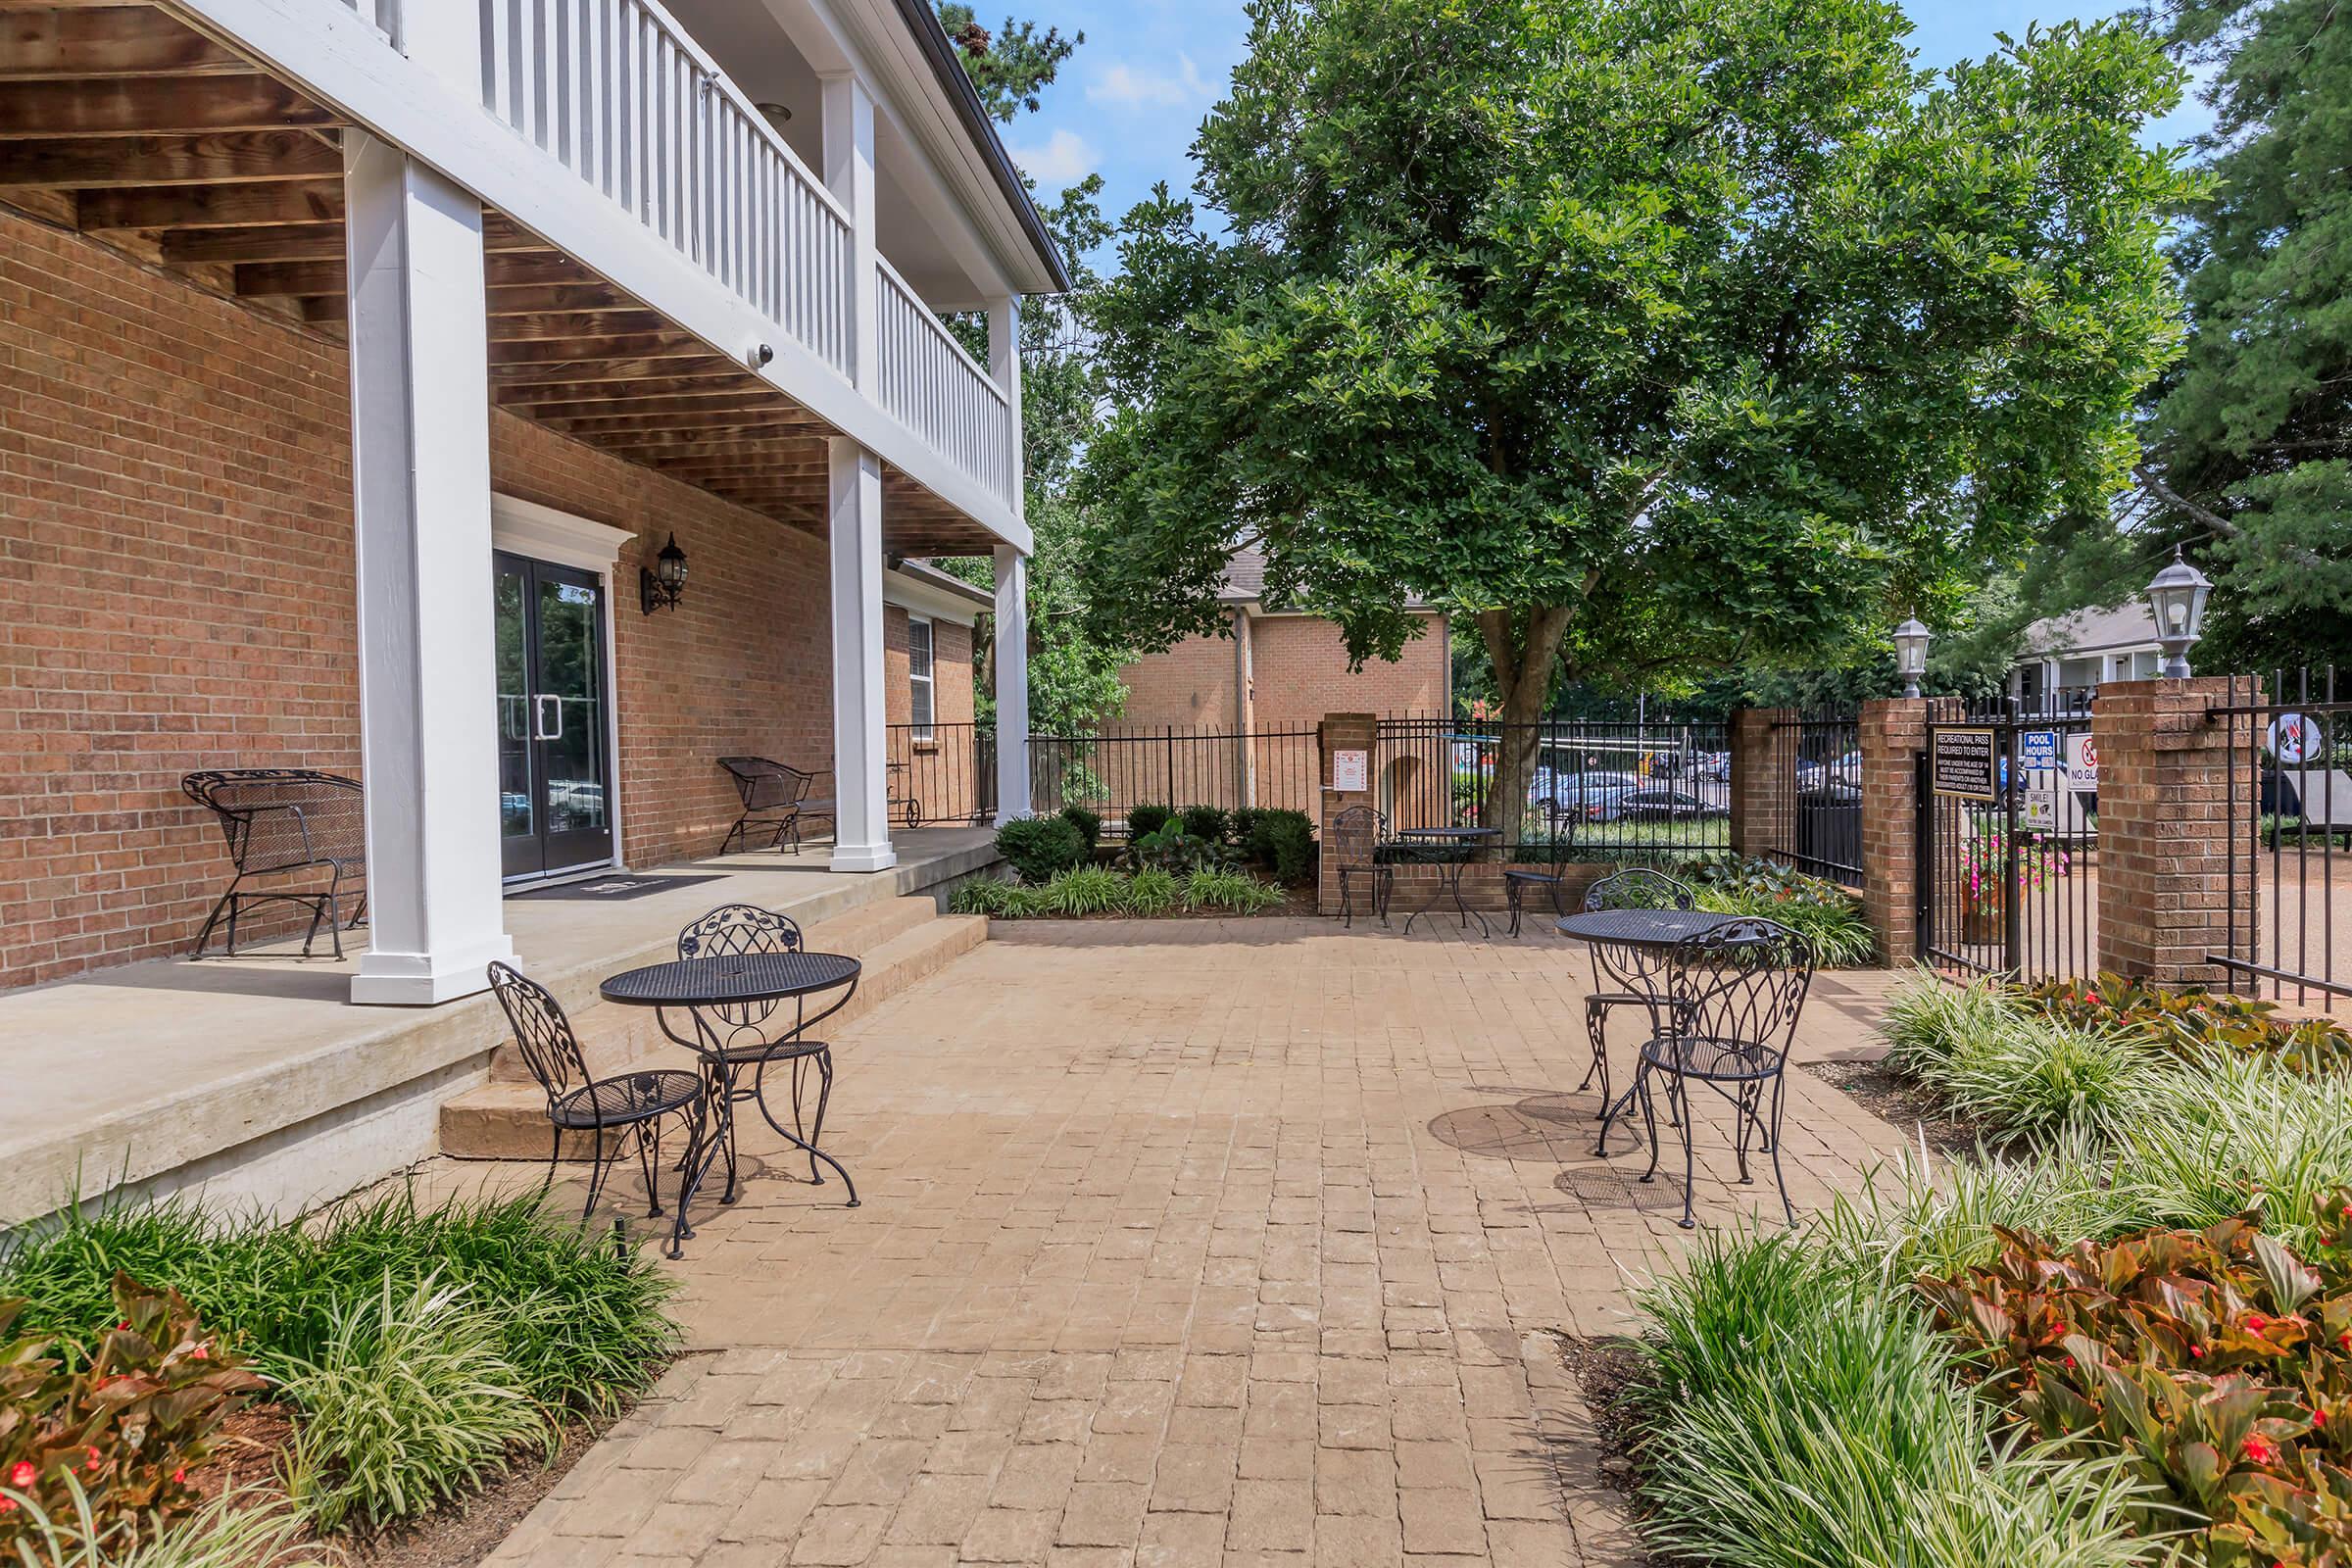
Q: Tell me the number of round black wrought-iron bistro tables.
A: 3